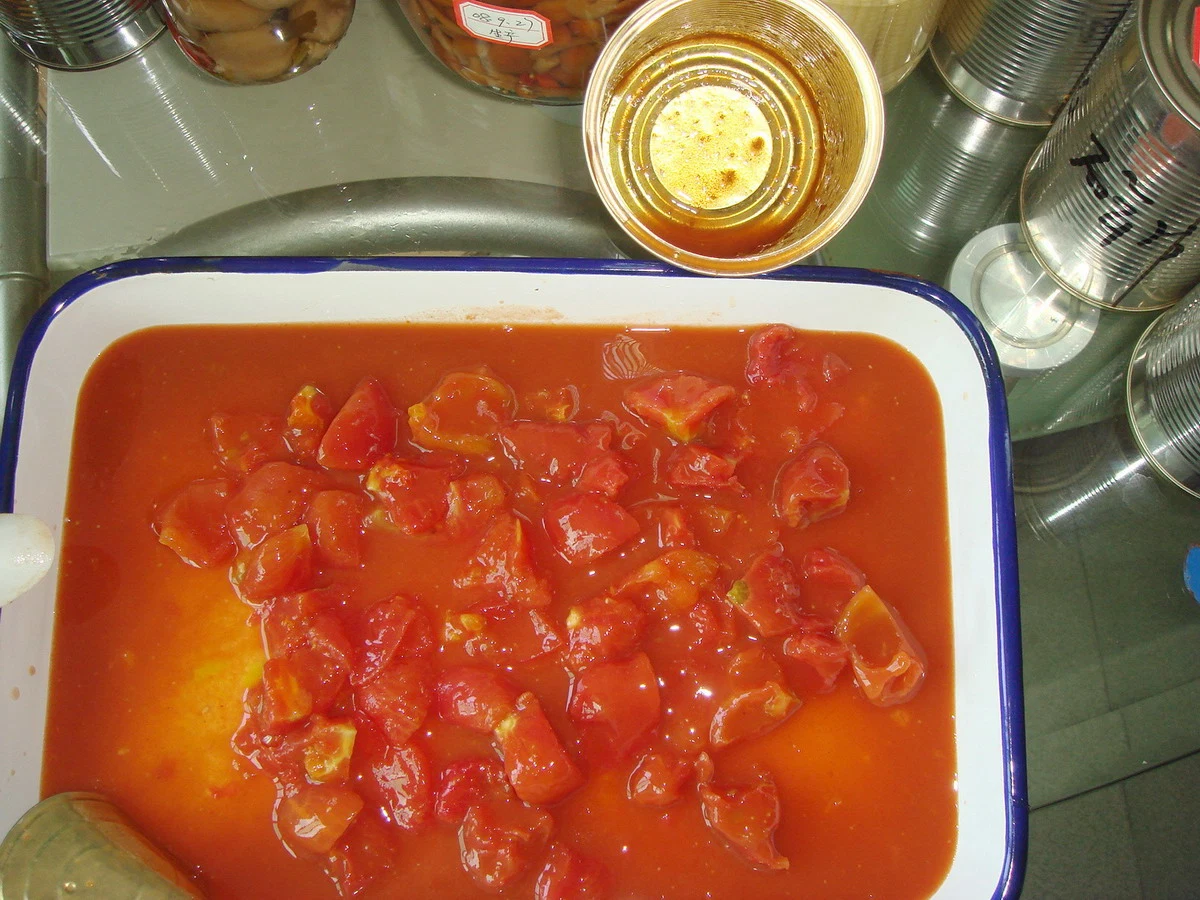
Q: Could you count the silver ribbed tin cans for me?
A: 4